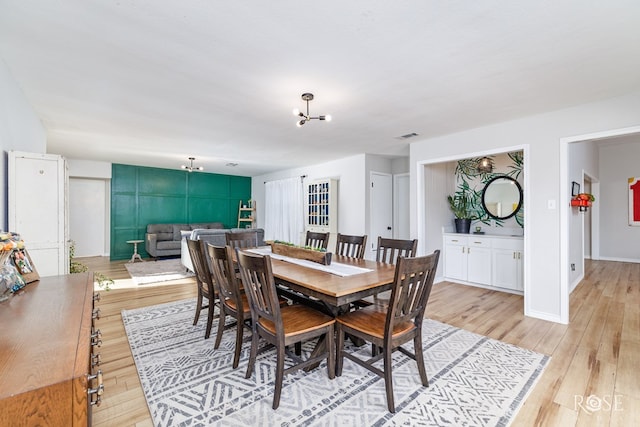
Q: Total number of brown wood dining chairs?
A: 8